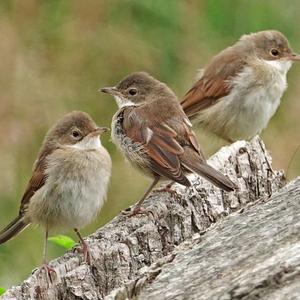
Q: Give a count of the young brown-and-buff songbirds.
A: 3